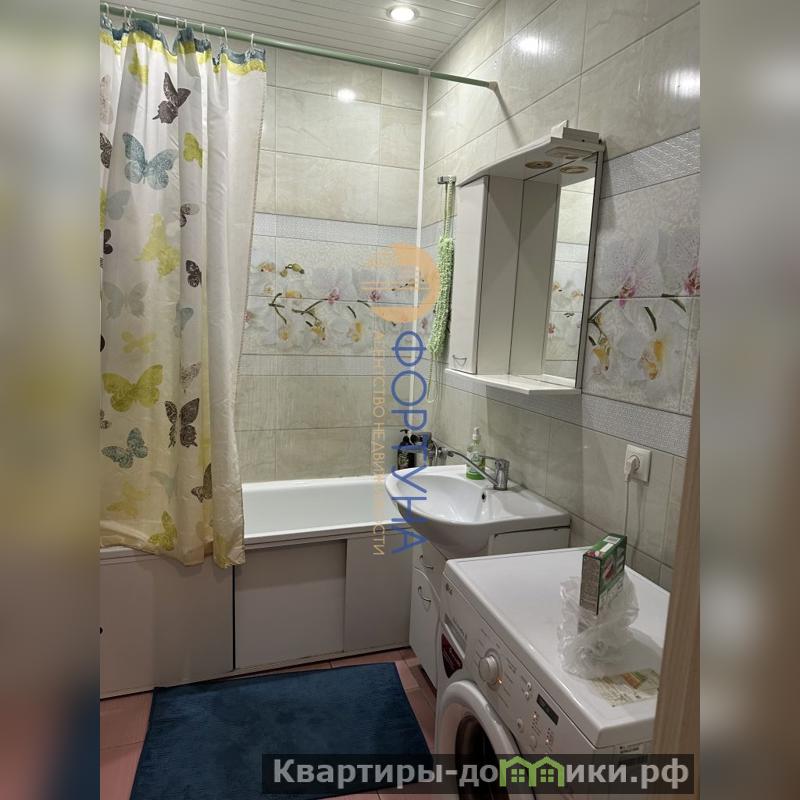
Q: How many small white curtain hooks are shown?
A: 9